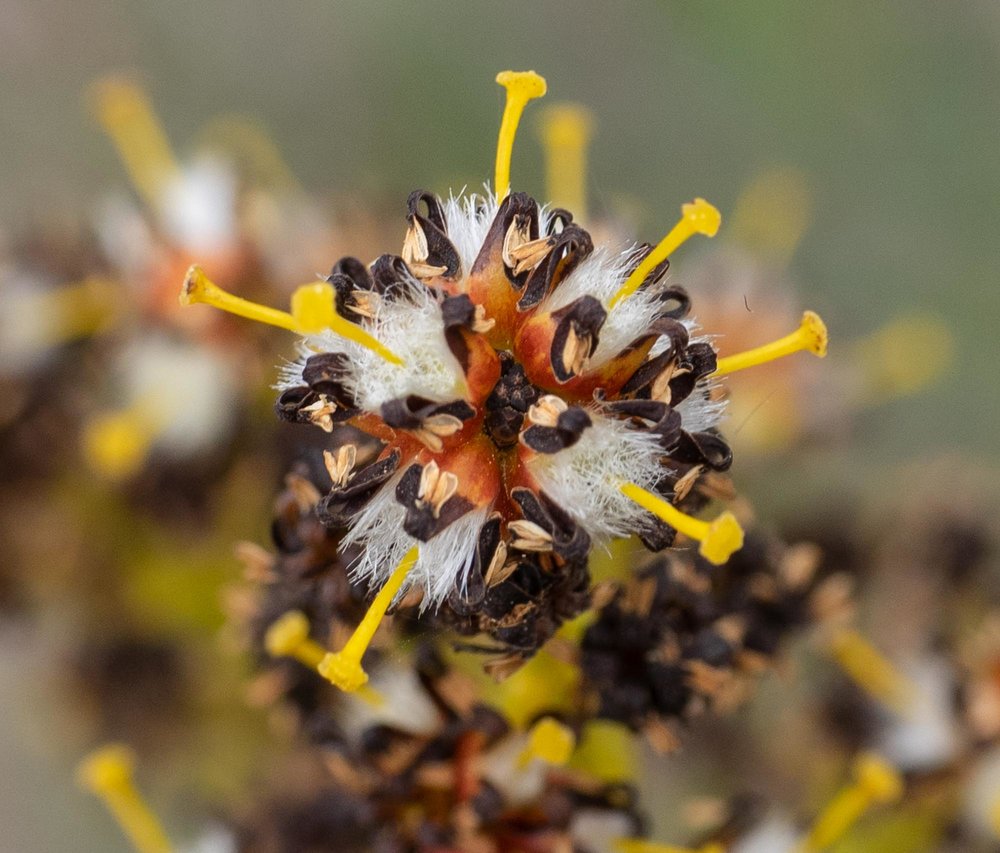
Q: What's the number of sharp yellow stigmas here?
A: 7